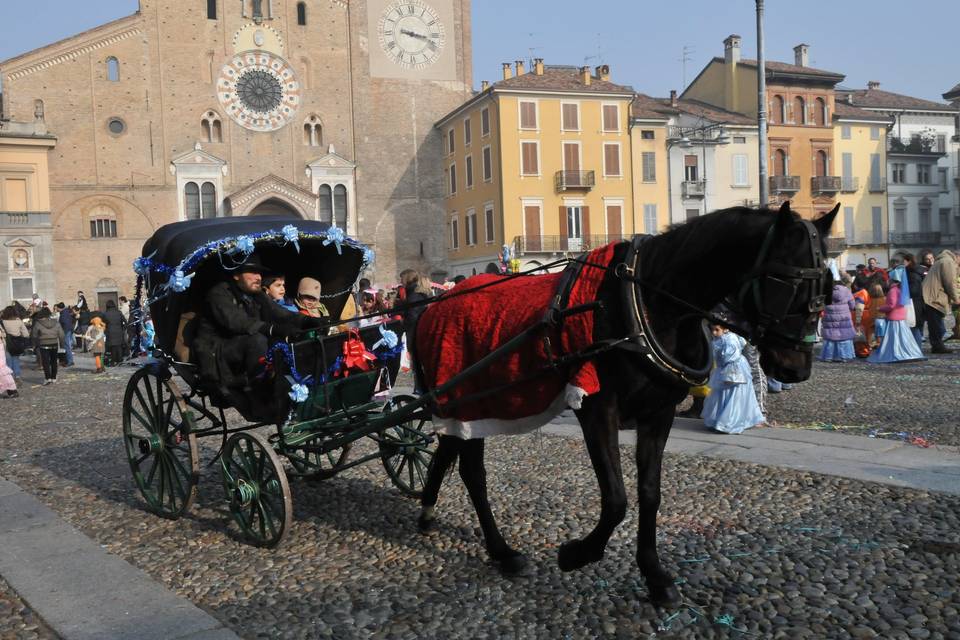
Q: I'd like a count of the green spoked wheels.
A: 4